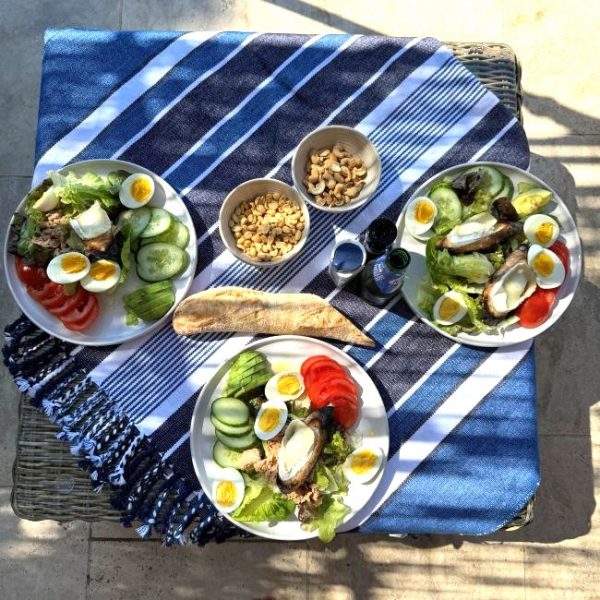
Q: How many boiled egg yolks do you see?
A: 11